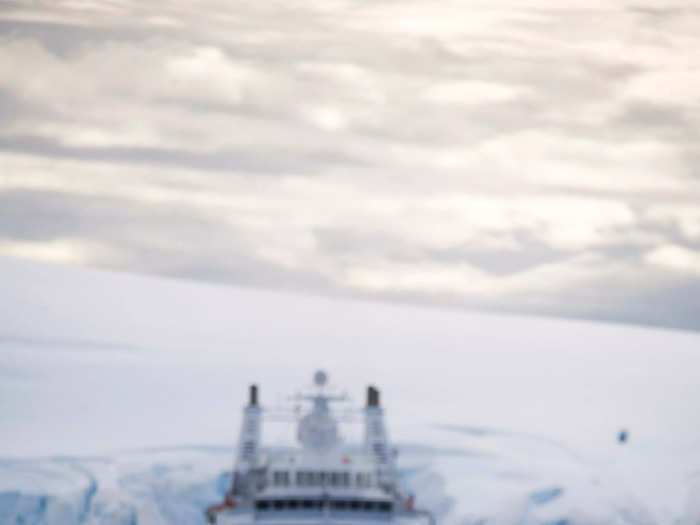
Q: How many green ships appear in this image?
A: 0